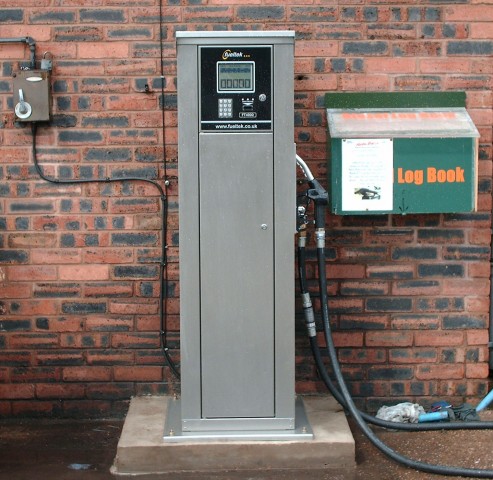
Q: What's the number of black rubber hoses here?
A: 2